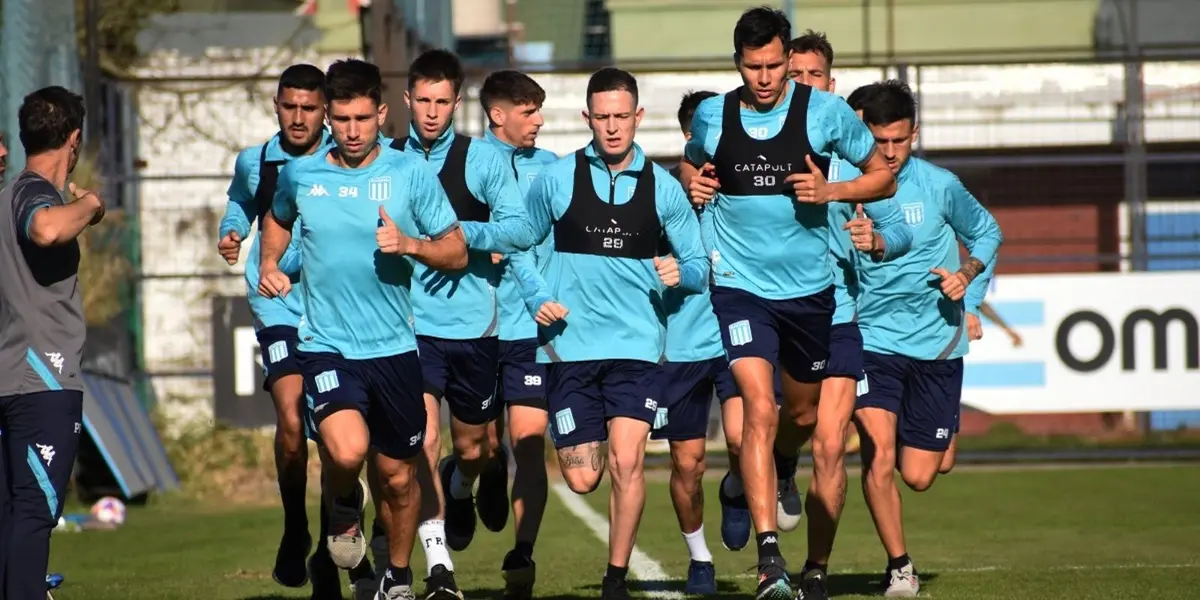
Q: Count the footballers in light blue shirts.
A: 10